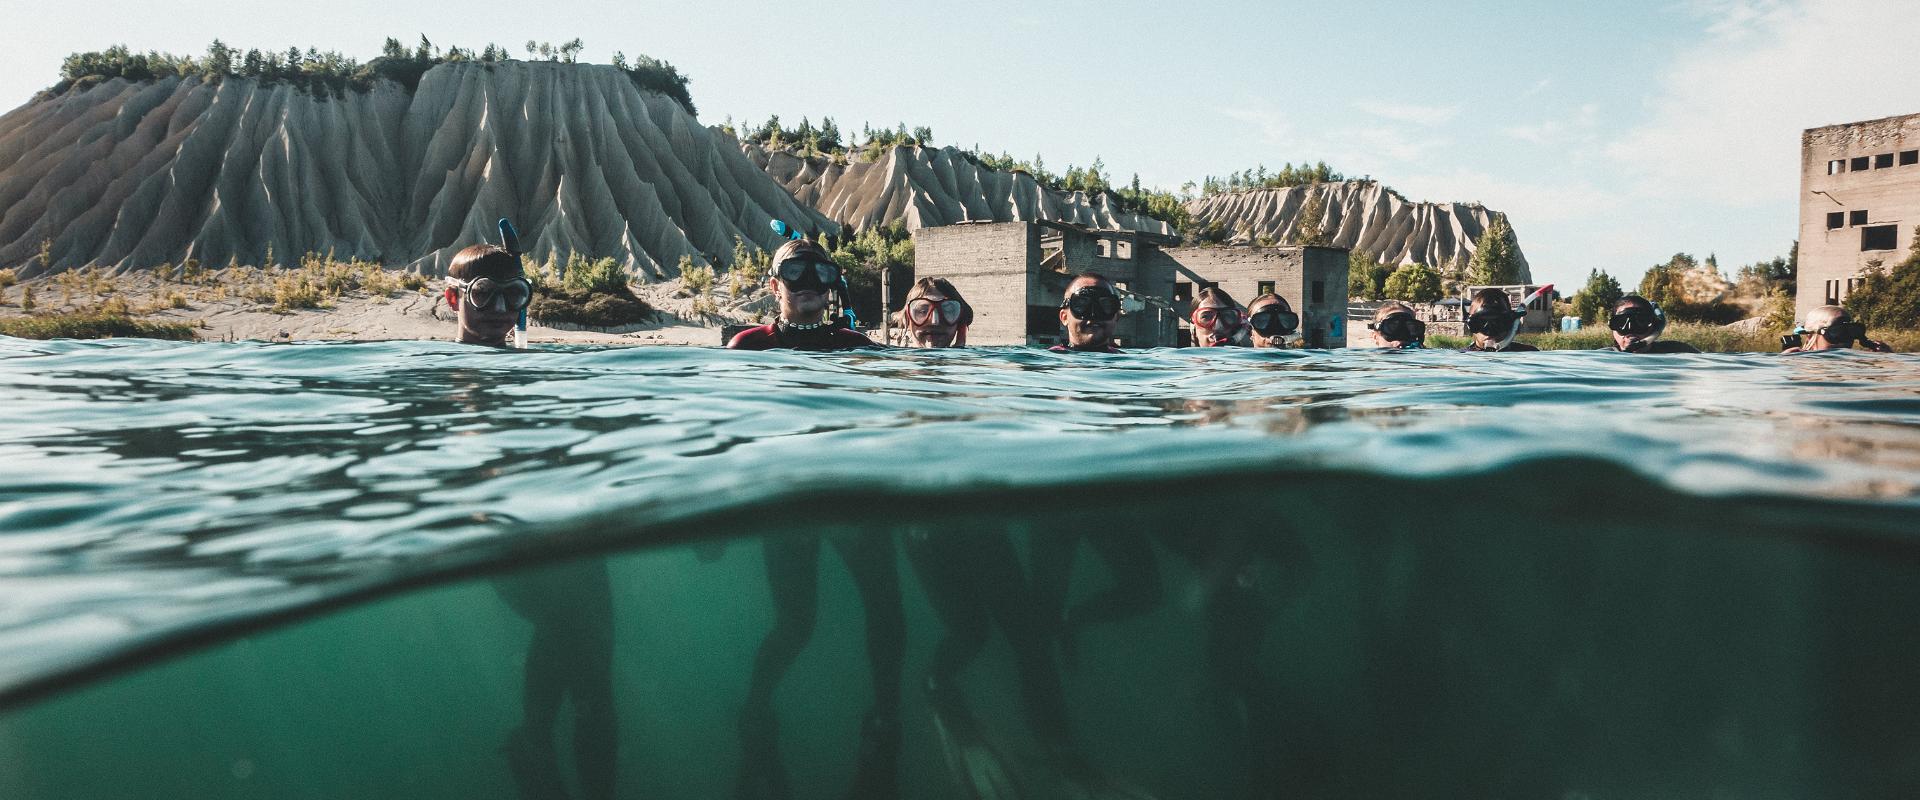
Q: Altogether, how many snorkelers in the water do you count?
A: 10